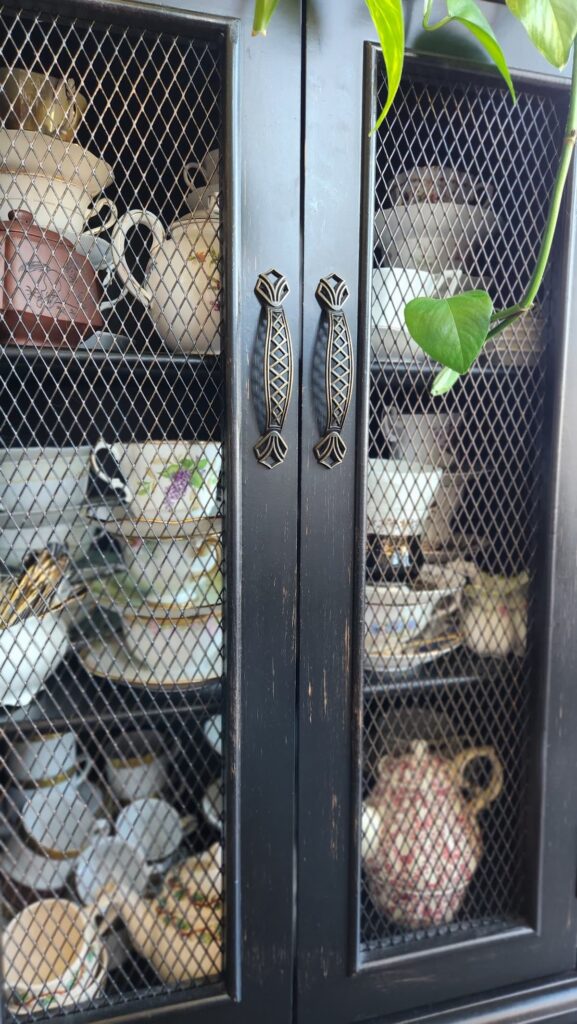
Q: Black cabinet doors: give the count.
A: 2